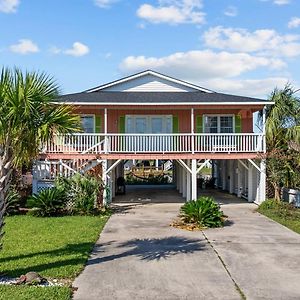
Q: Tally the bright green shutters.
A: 5